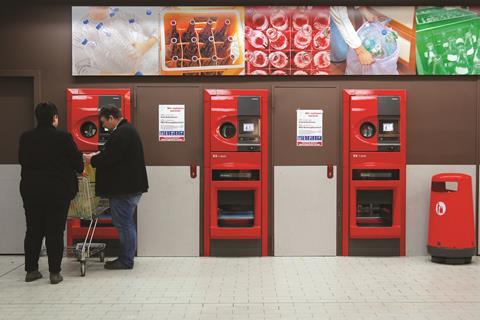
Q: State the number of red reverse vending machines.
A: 3